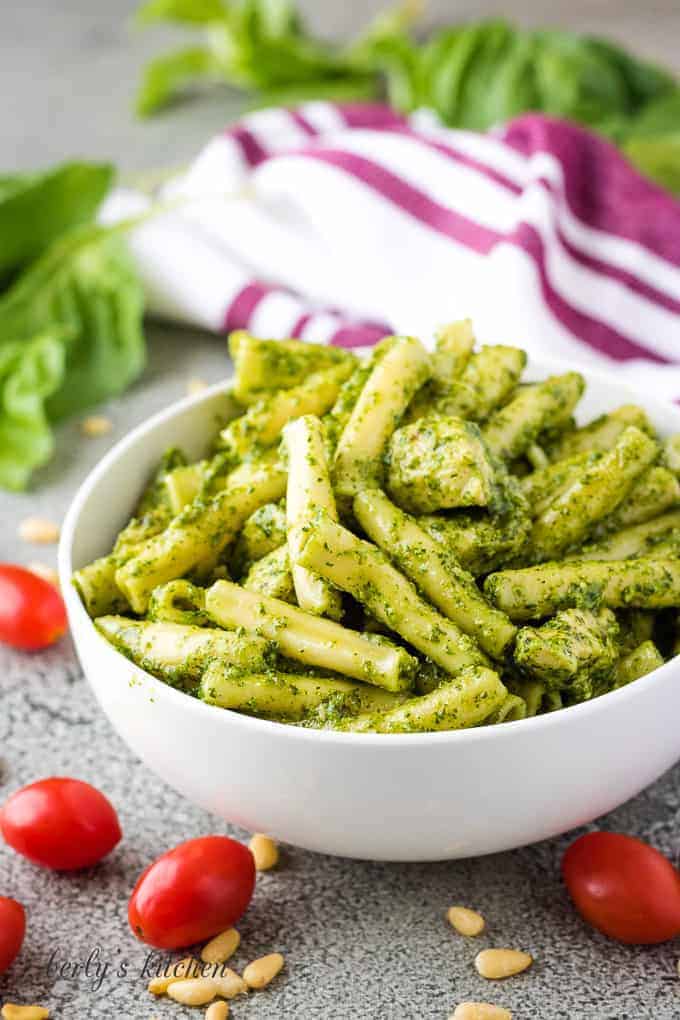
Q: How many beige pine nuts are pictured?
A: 15